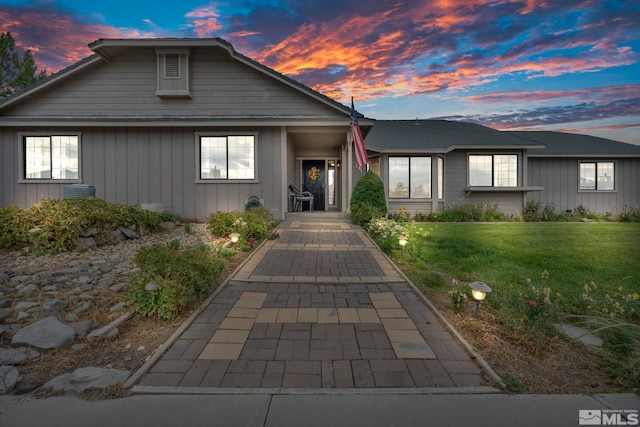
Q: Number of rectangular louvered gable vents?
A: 1